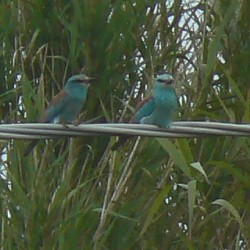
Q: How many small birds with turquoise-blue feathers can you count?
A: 2